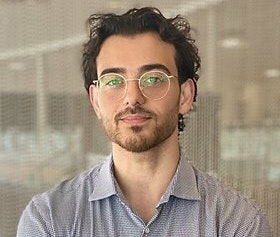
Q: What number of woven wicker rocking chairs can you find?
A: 0